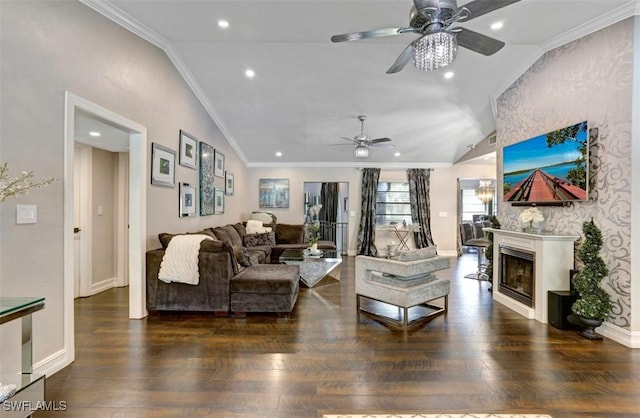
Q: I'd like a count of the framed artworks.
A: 8